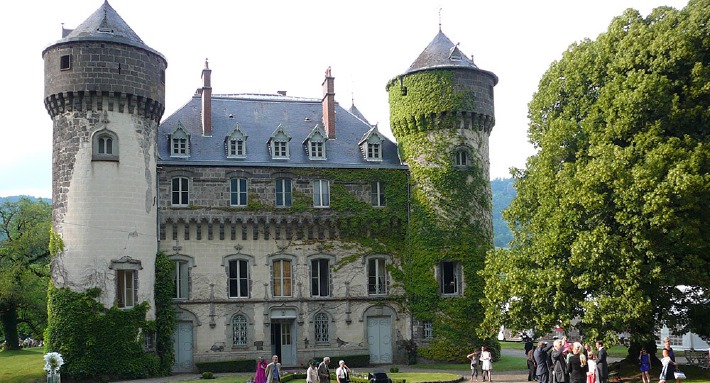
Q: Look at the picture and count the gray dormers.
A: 5